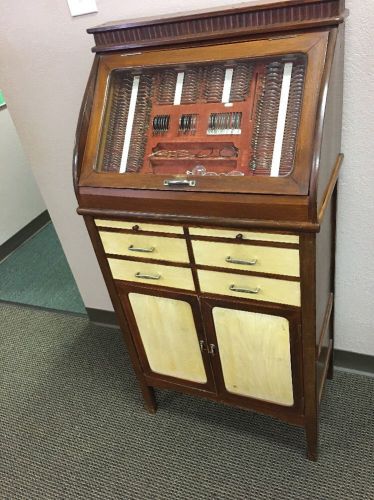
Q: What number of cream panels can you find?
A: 8